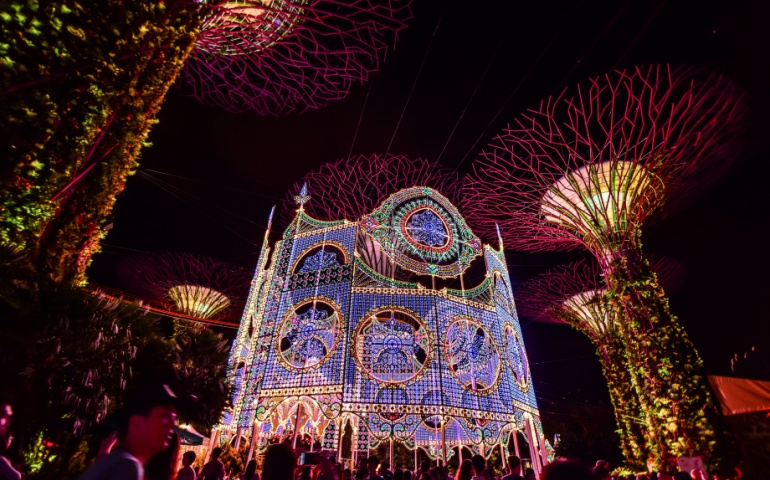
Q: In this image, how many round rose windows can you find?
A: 5